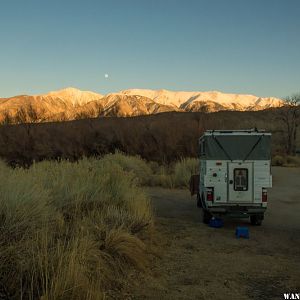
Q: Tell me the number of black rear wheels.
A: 2